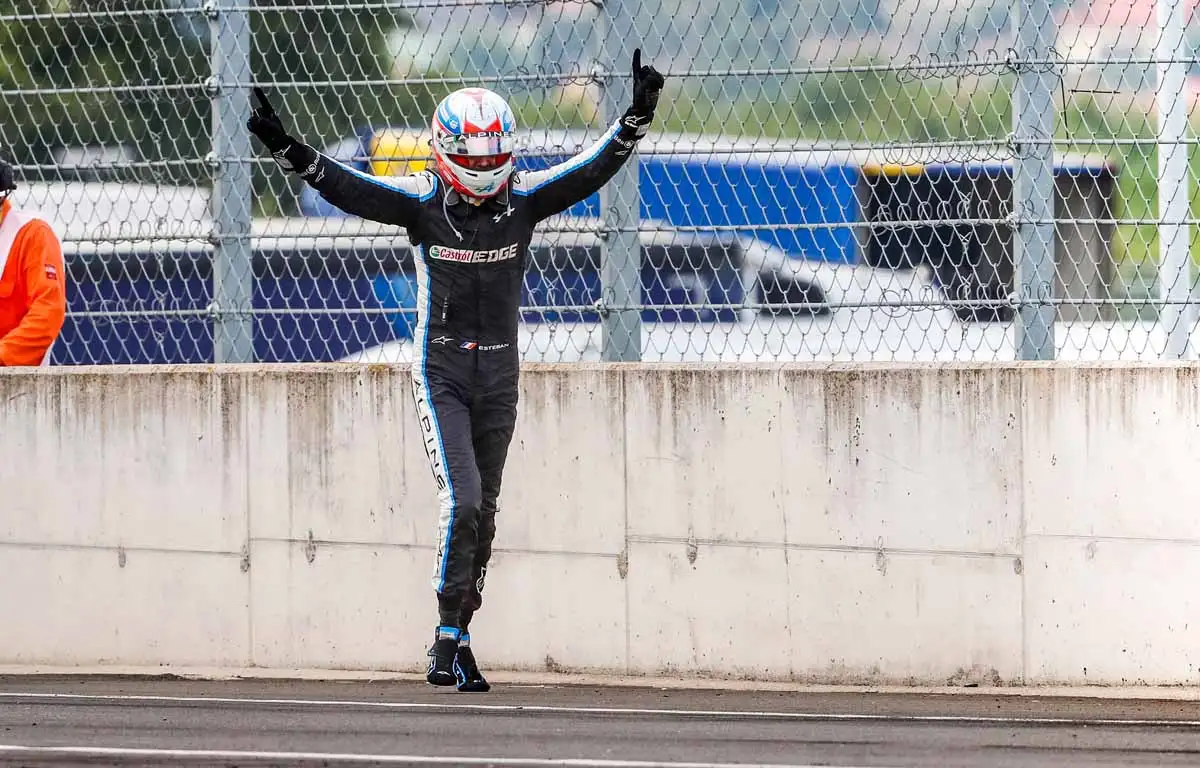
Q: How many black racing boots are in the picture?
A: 2